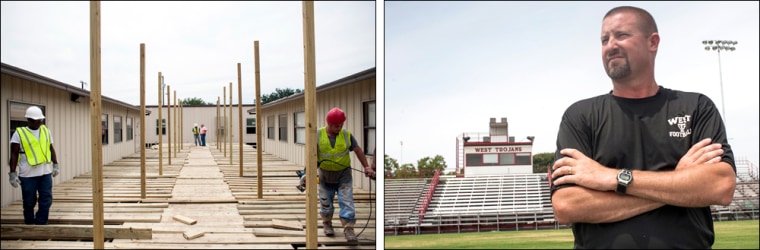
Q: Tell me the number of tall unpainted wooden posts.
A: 14